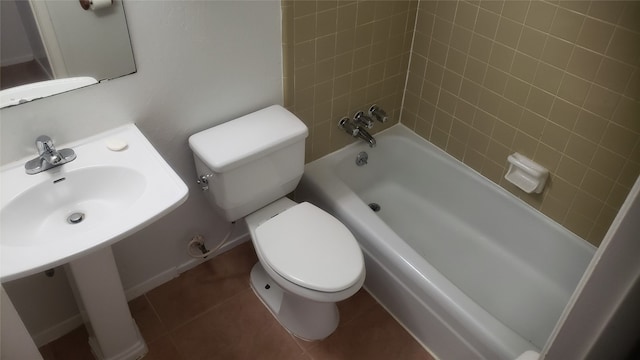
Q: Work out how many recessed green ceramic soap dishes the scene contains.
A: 0